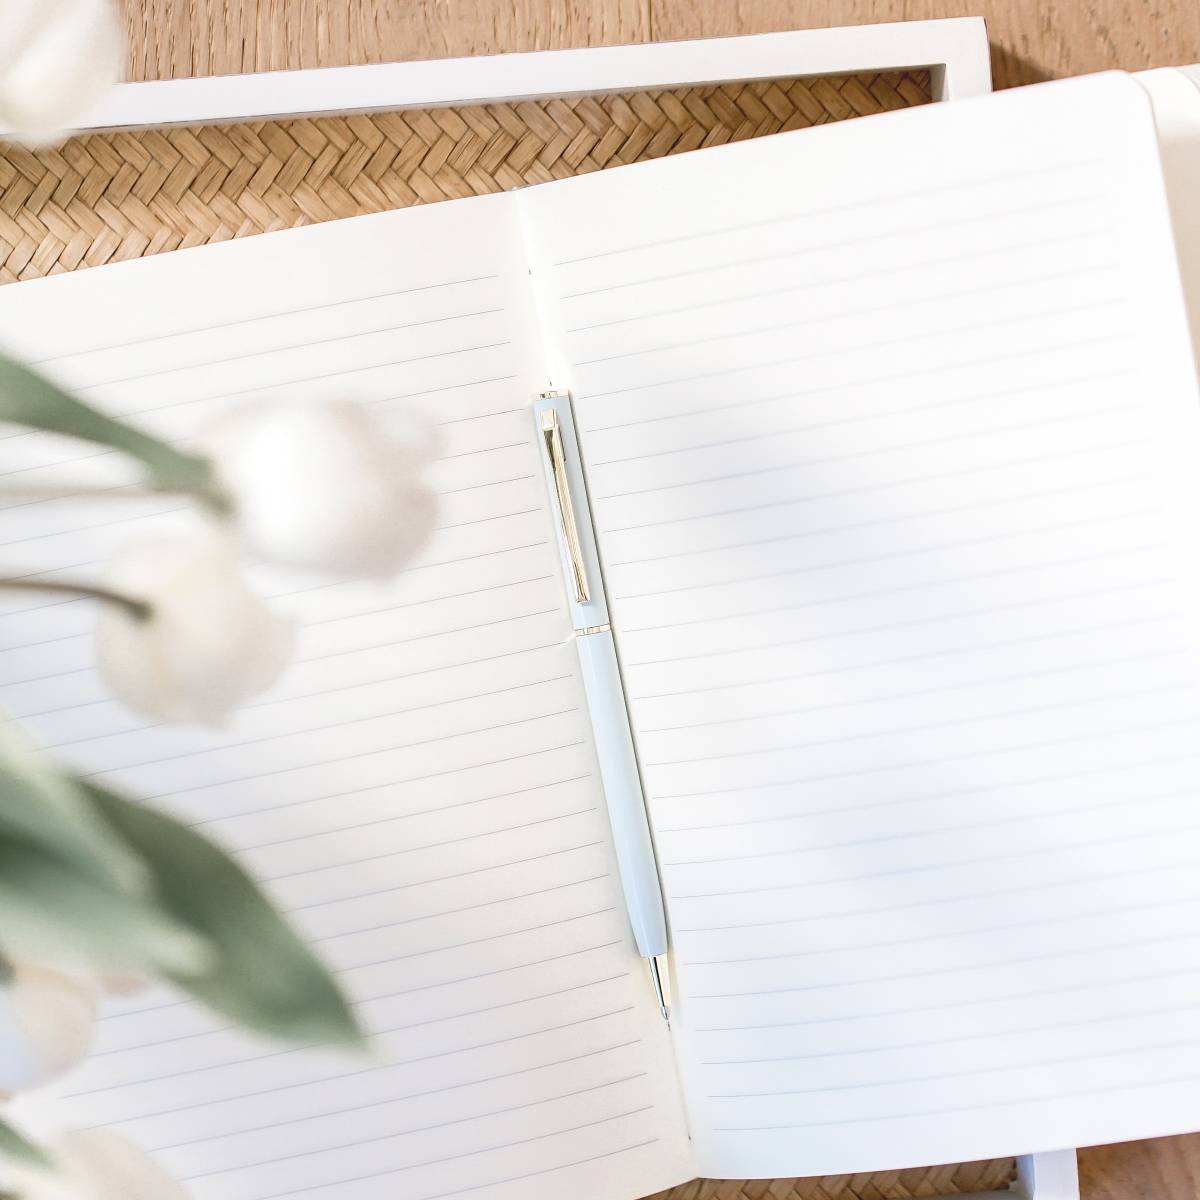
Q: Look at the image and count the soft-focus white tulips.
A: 5